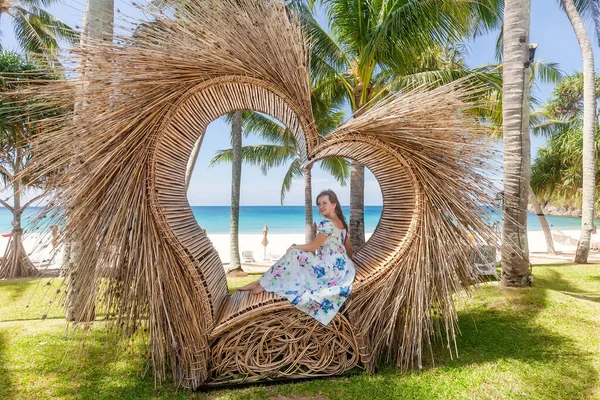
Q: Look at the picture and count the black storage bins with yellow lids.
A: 0